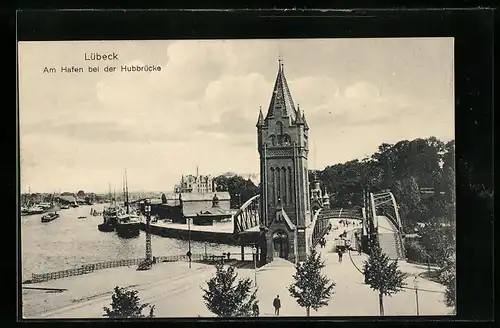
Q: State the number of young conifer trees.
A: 4